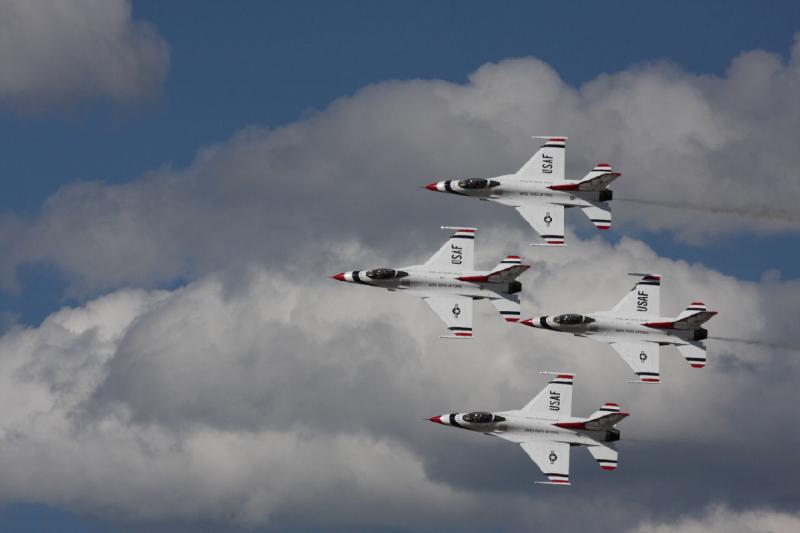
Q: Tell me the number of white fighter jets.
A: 4